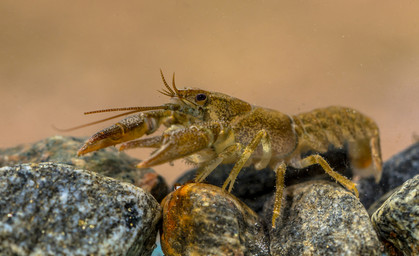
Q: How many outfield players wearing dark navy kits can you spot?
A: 0